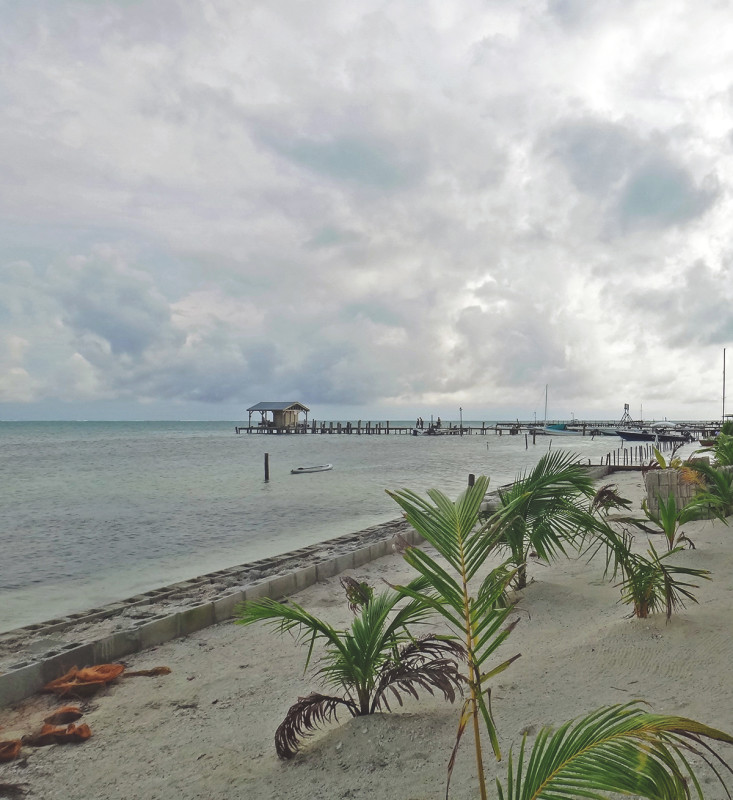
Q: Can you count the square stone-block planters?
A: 1